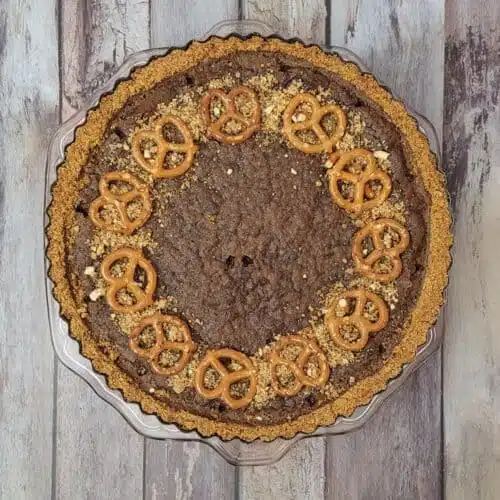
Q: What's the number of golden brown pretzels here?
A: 11